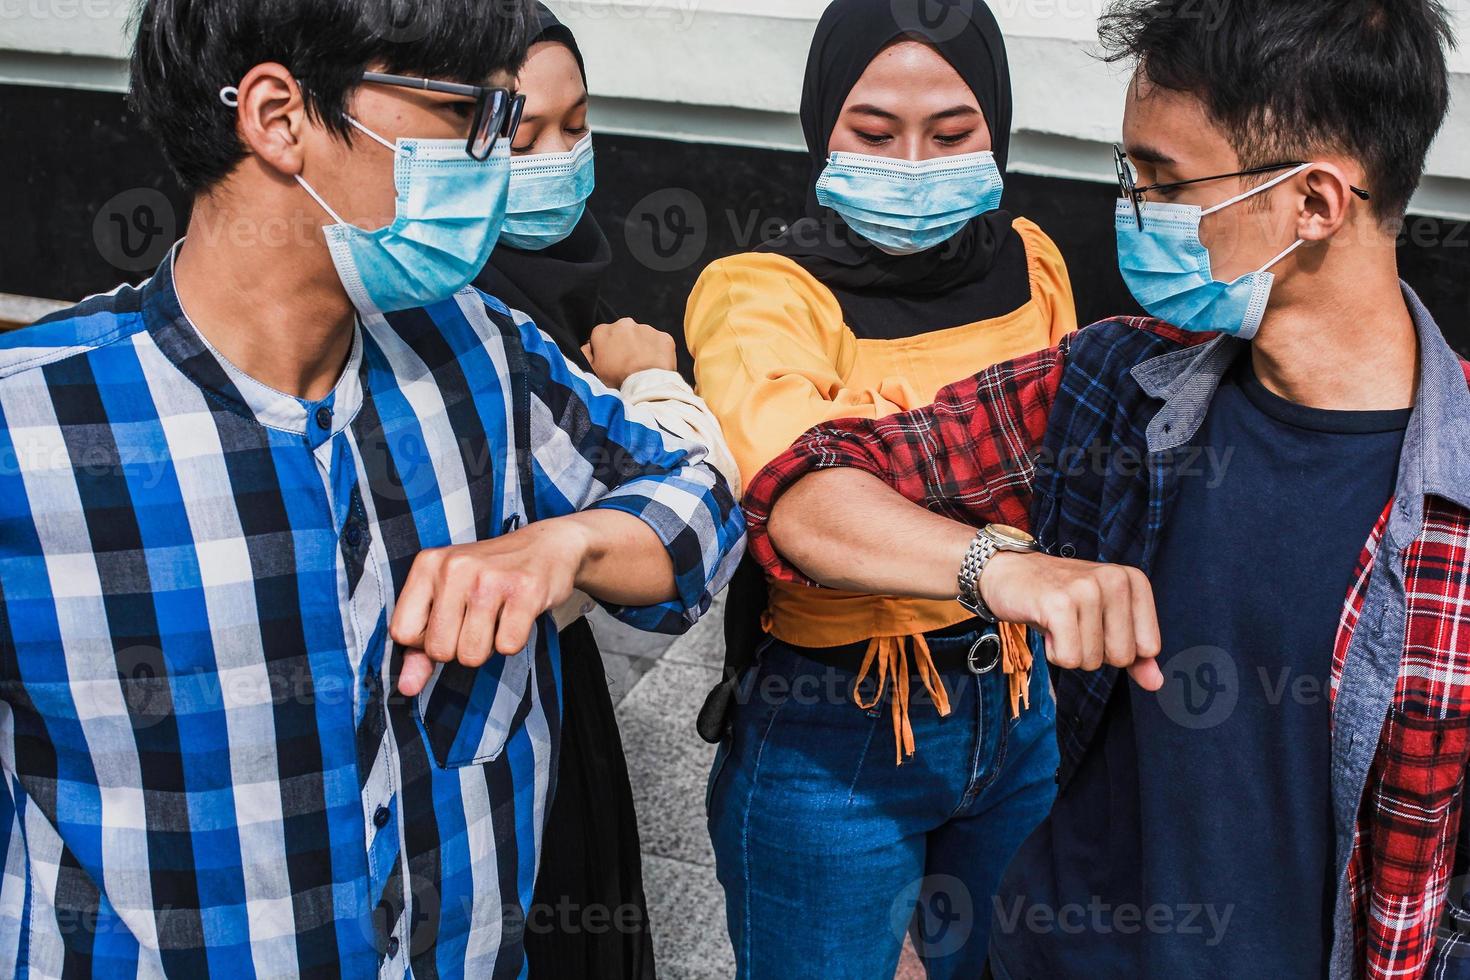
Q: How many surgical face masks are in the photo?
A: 4